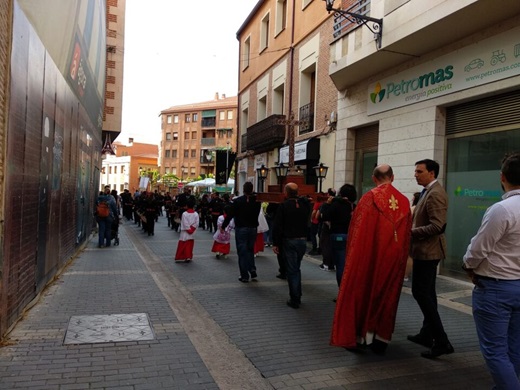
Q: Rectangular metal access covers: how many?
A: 1